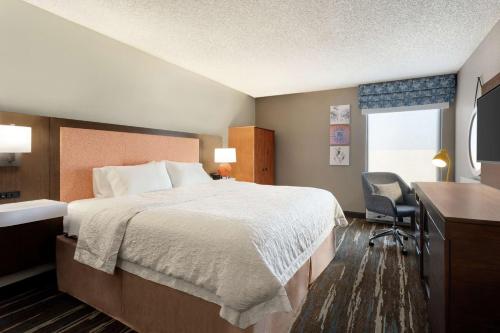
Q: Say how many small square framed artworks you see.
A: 3